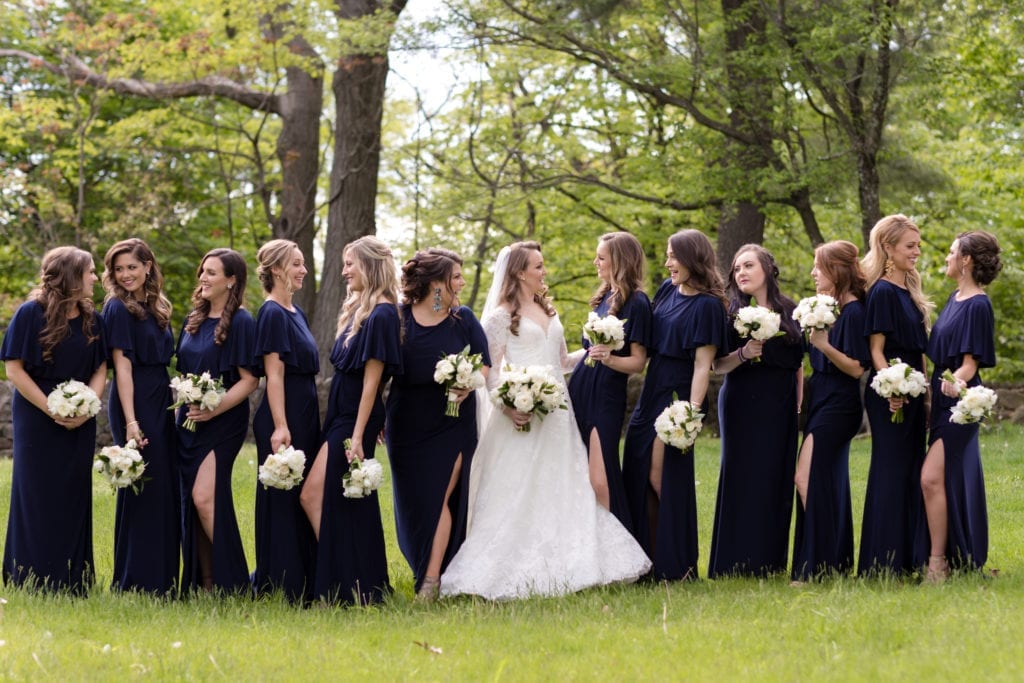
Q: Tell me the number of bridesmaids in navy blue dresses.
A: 12